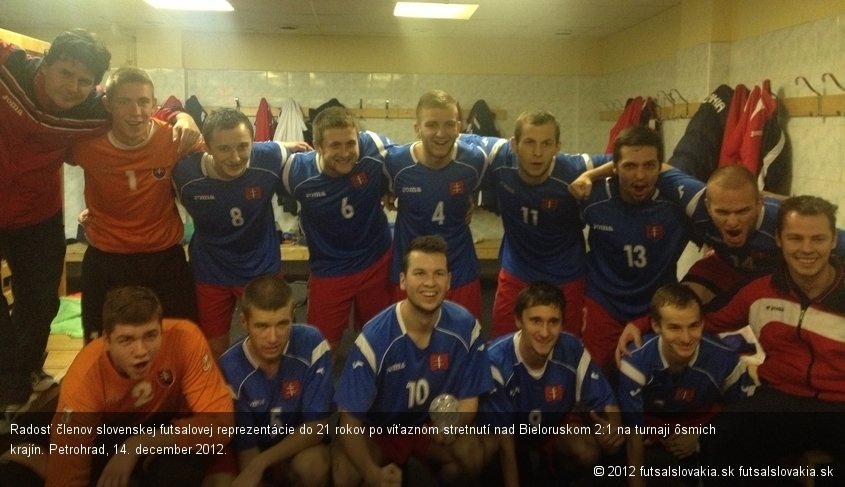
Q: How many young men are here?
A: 14